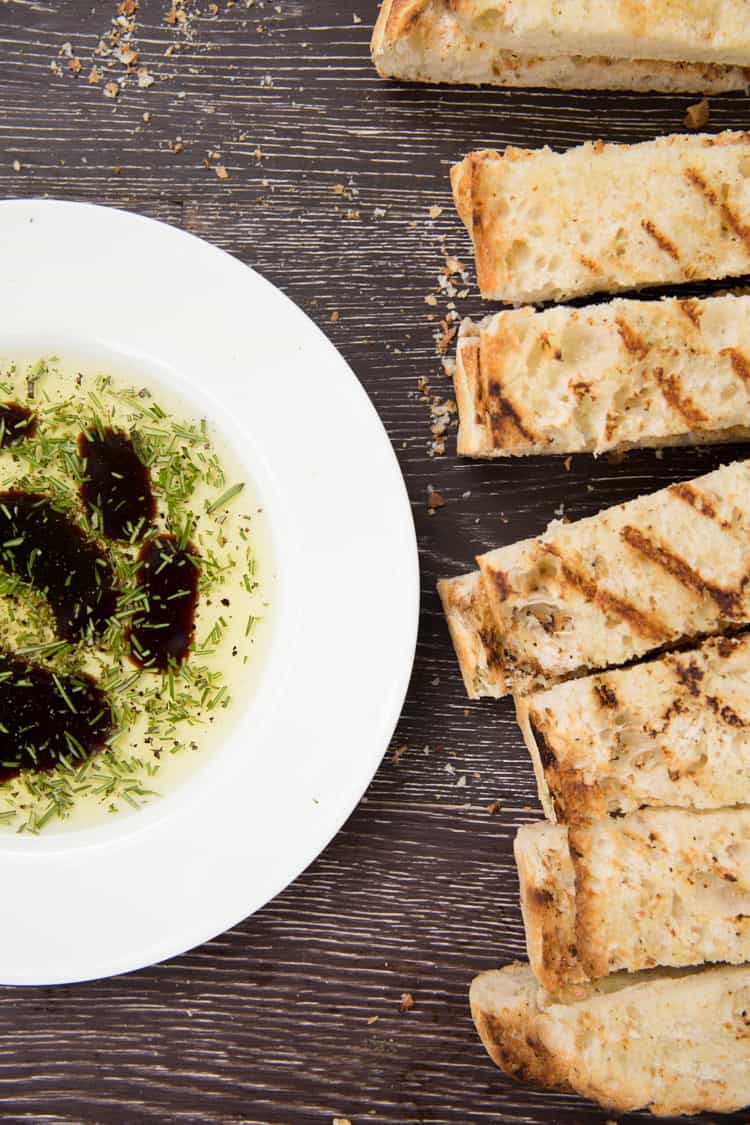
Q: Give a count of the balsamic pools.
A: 5